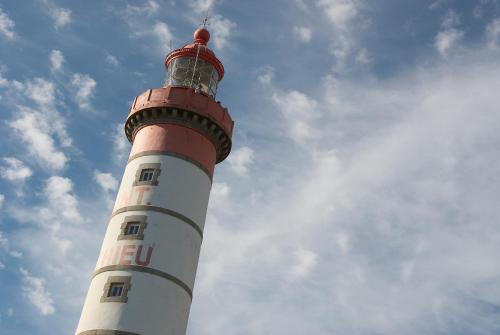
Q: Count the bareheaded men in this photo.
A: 0